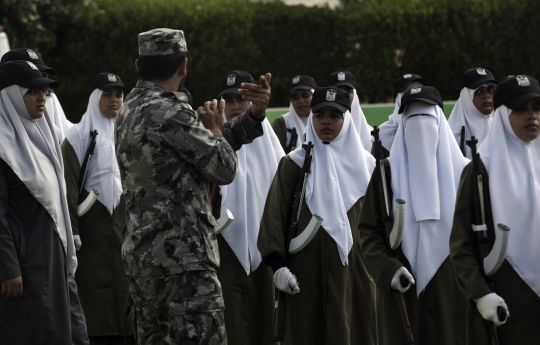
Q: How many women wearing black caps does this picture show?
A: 11